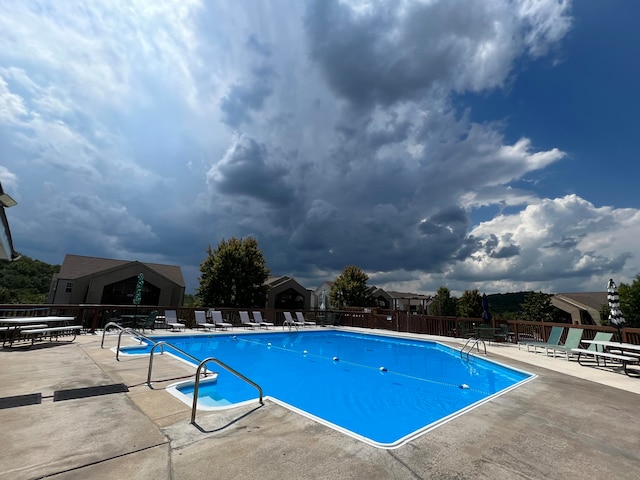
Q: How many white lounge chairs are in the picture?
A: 7